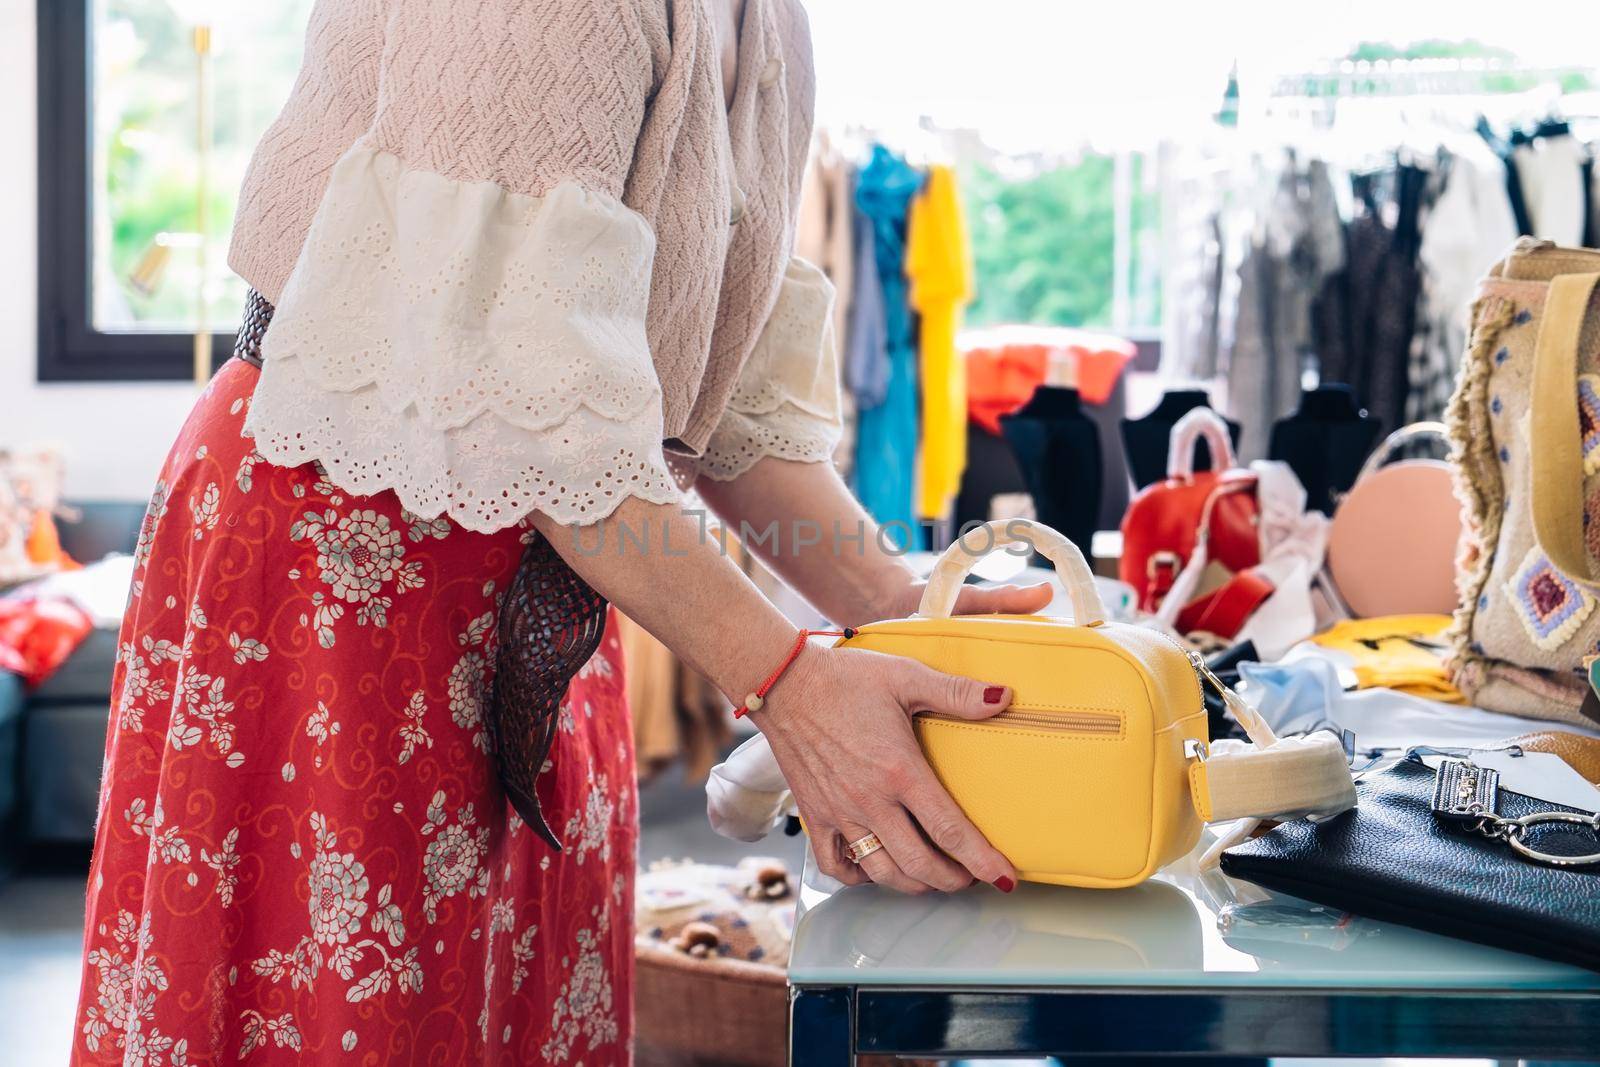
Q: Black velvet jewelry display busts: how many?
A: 3